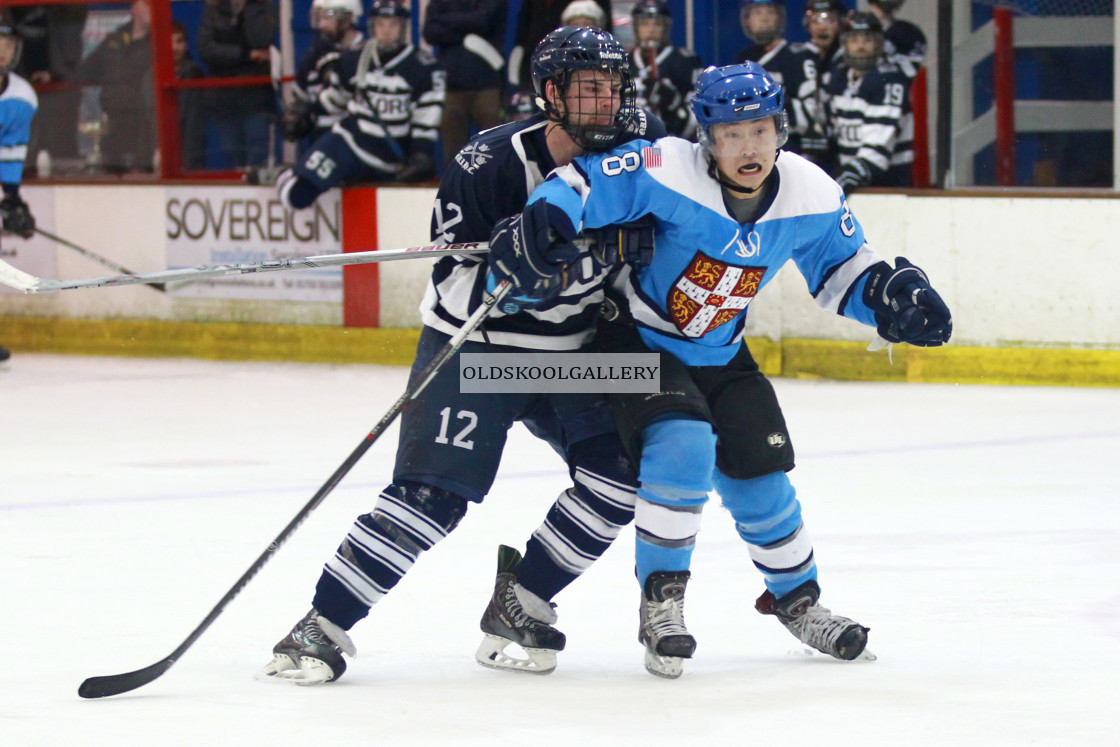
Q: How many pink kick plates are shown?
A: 0